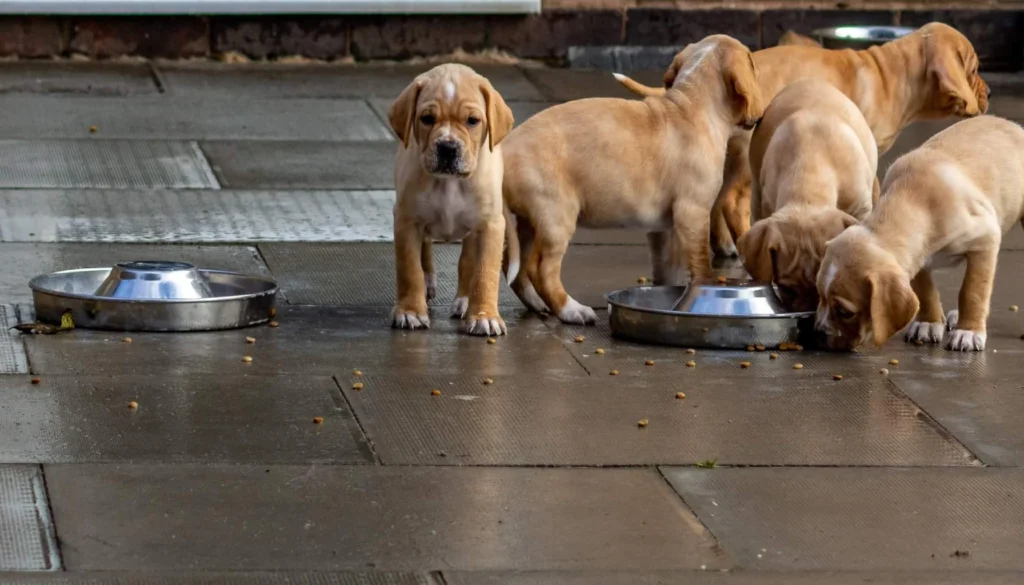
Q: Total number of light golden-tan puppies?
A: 5